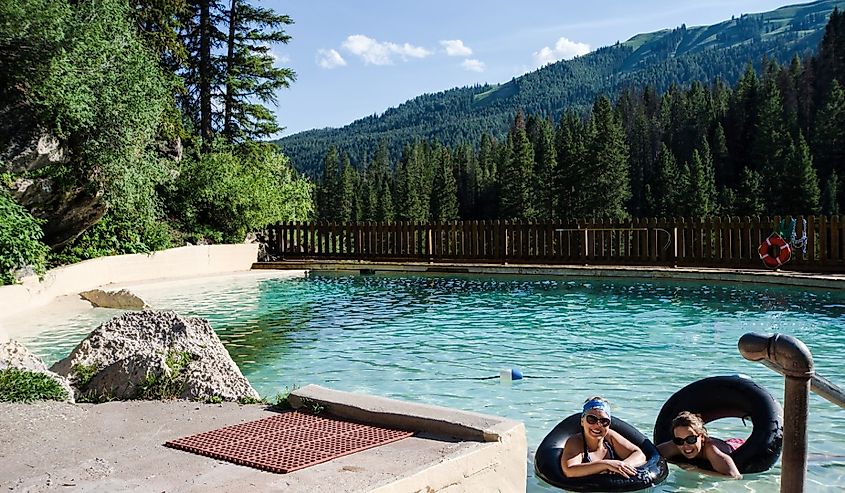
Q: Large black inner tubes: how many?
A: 2